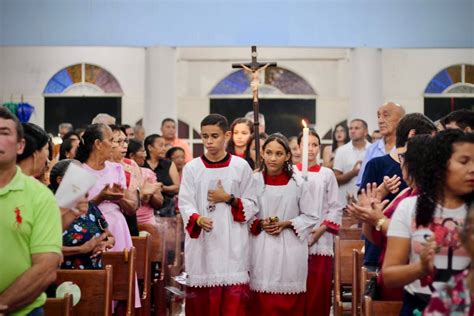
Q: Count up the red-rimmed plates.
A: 0